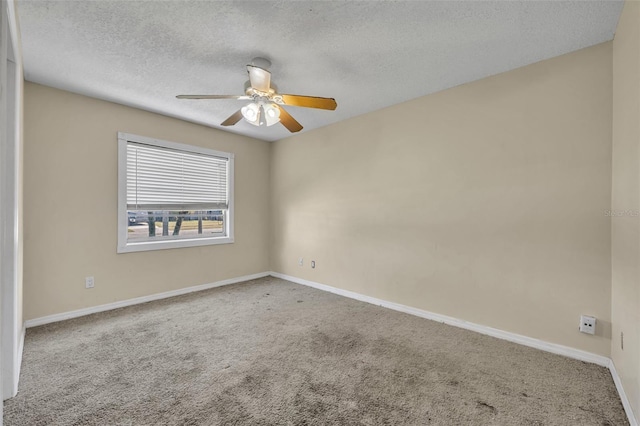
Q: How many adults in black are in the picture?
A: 0